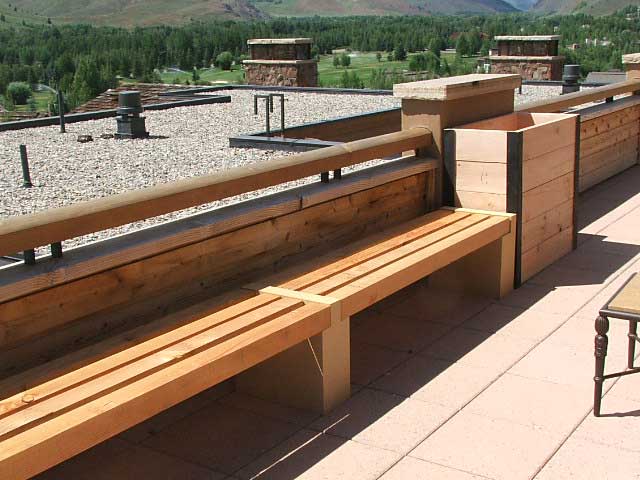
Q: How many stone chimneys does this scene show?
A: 2